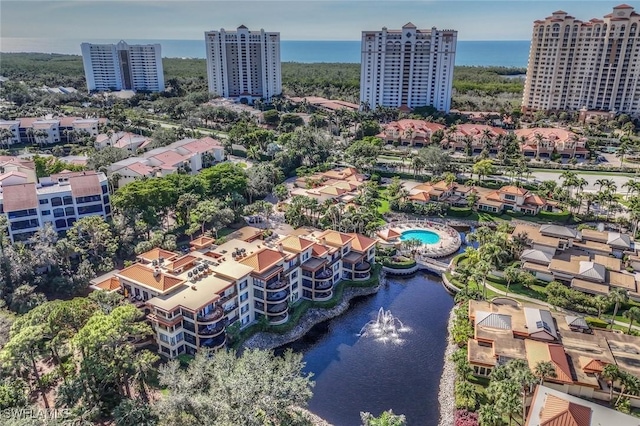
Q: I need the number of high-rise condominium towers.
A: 4